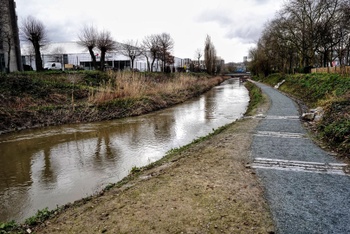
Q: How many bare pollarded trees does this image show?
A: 3